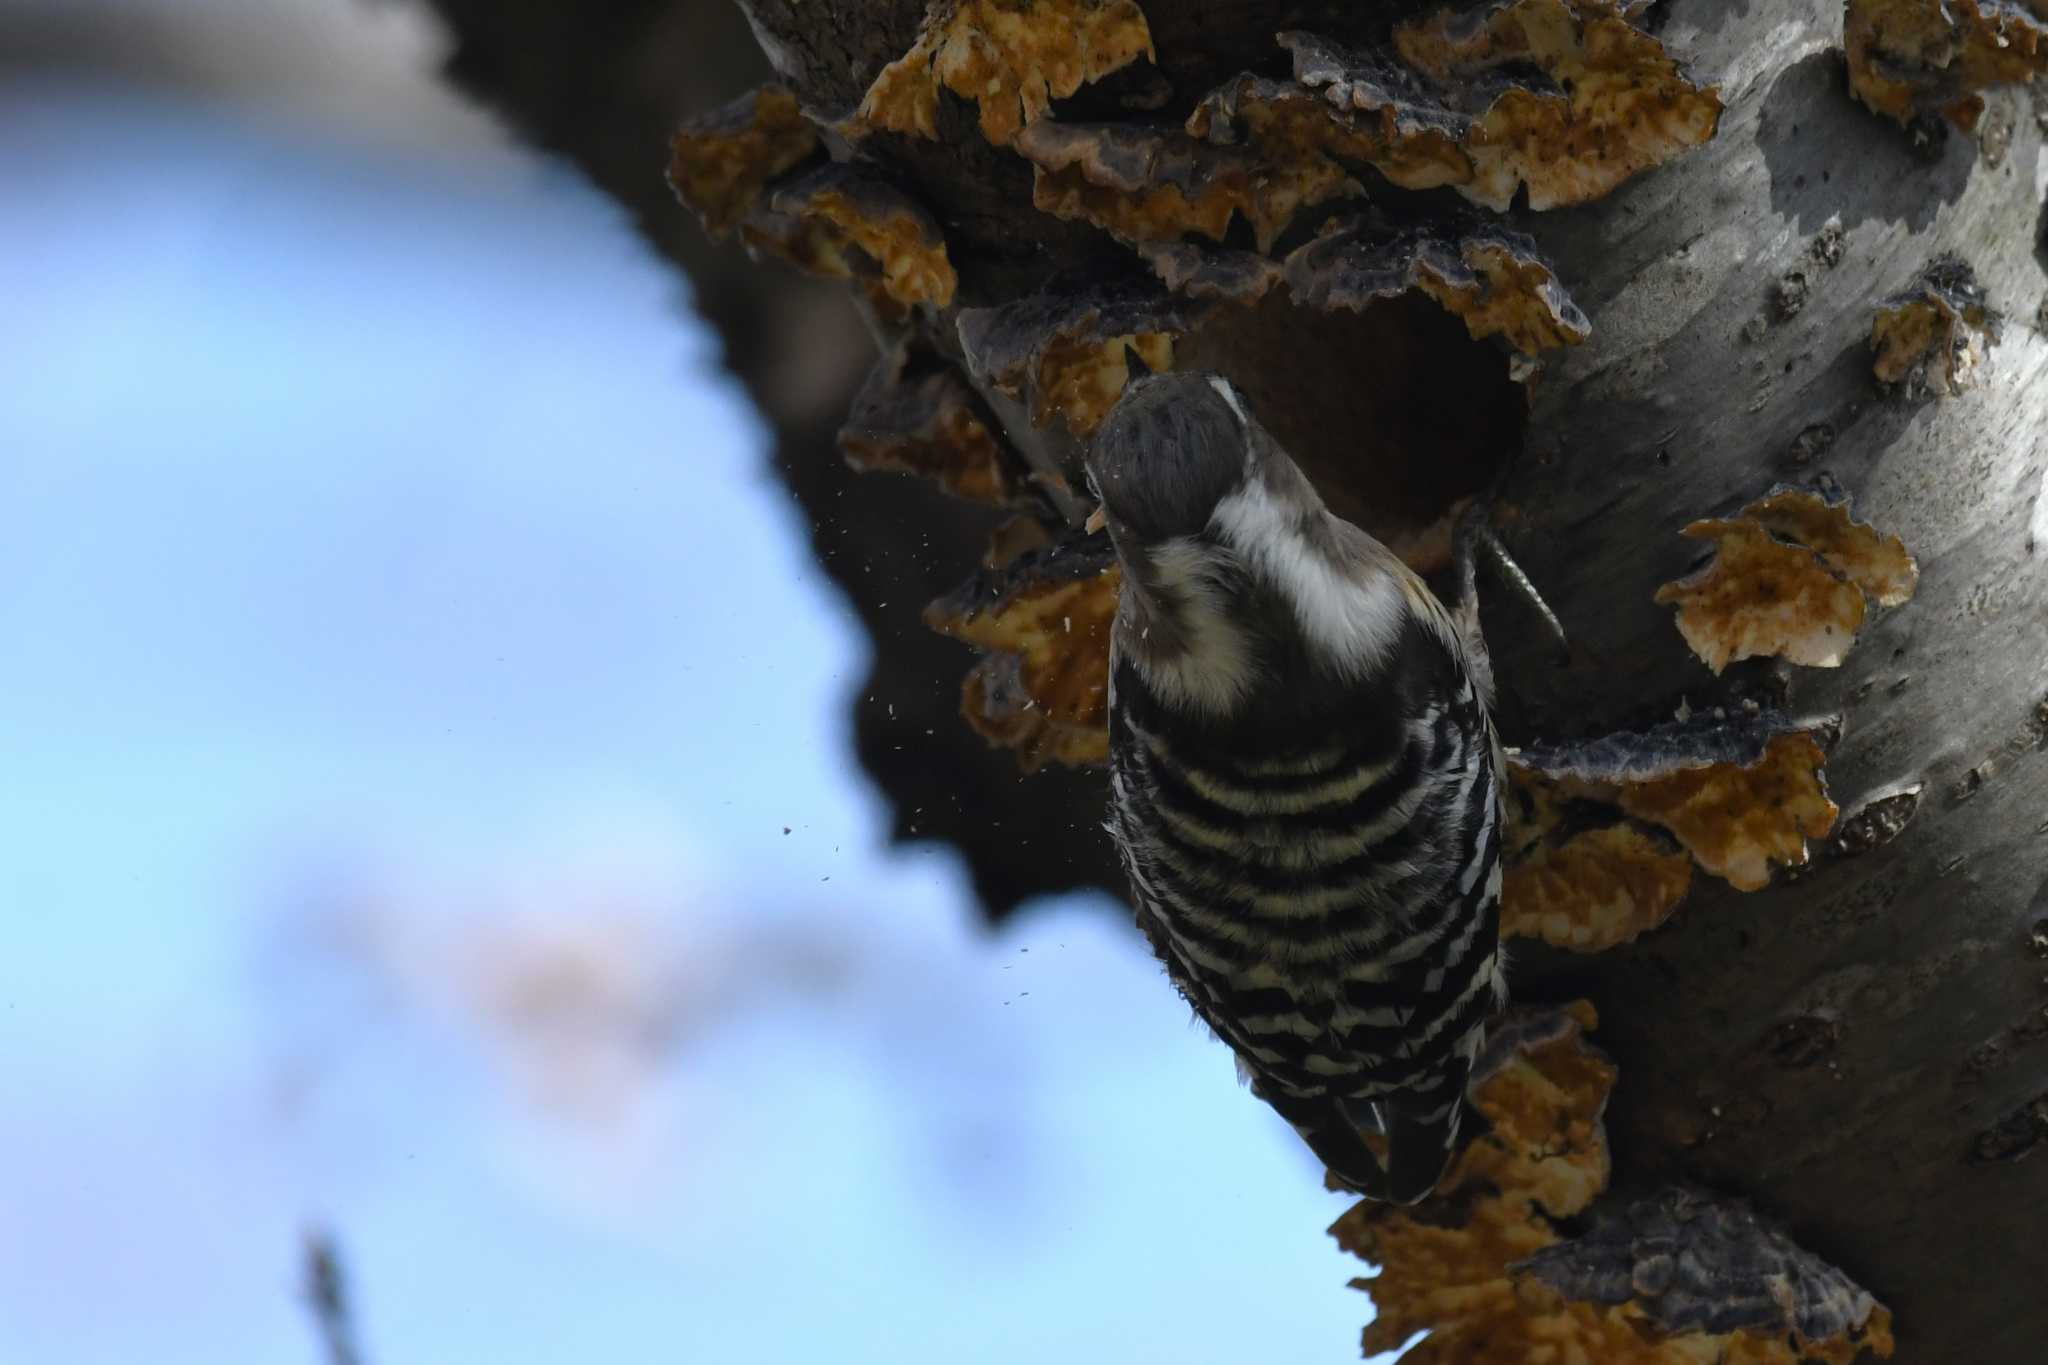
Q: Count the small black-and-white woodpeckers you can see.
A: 1